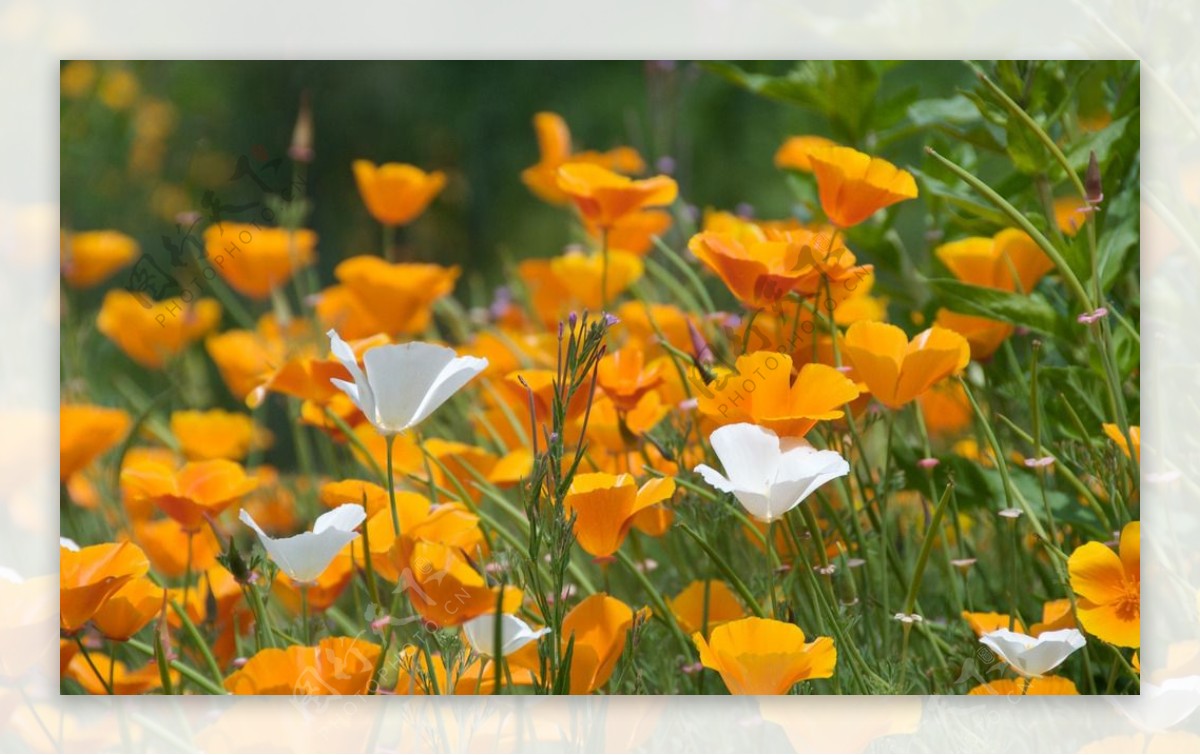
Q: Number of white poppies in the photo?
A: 5